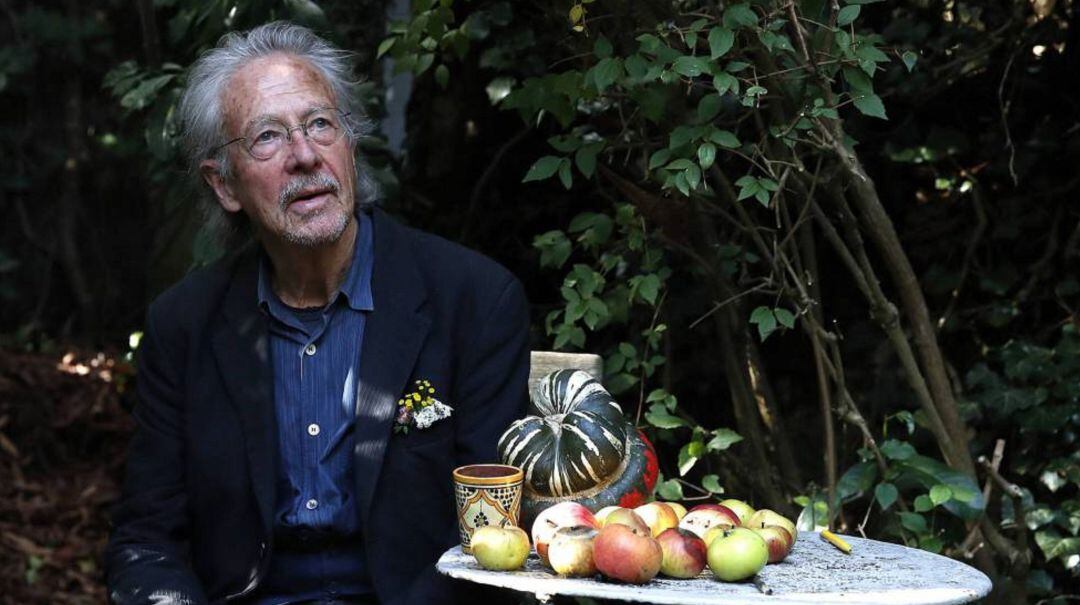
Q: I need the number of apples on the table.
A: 15